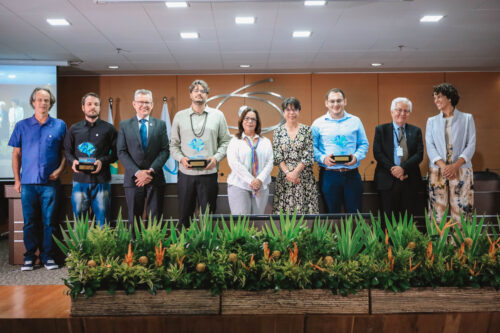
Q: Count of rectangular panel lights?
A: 7